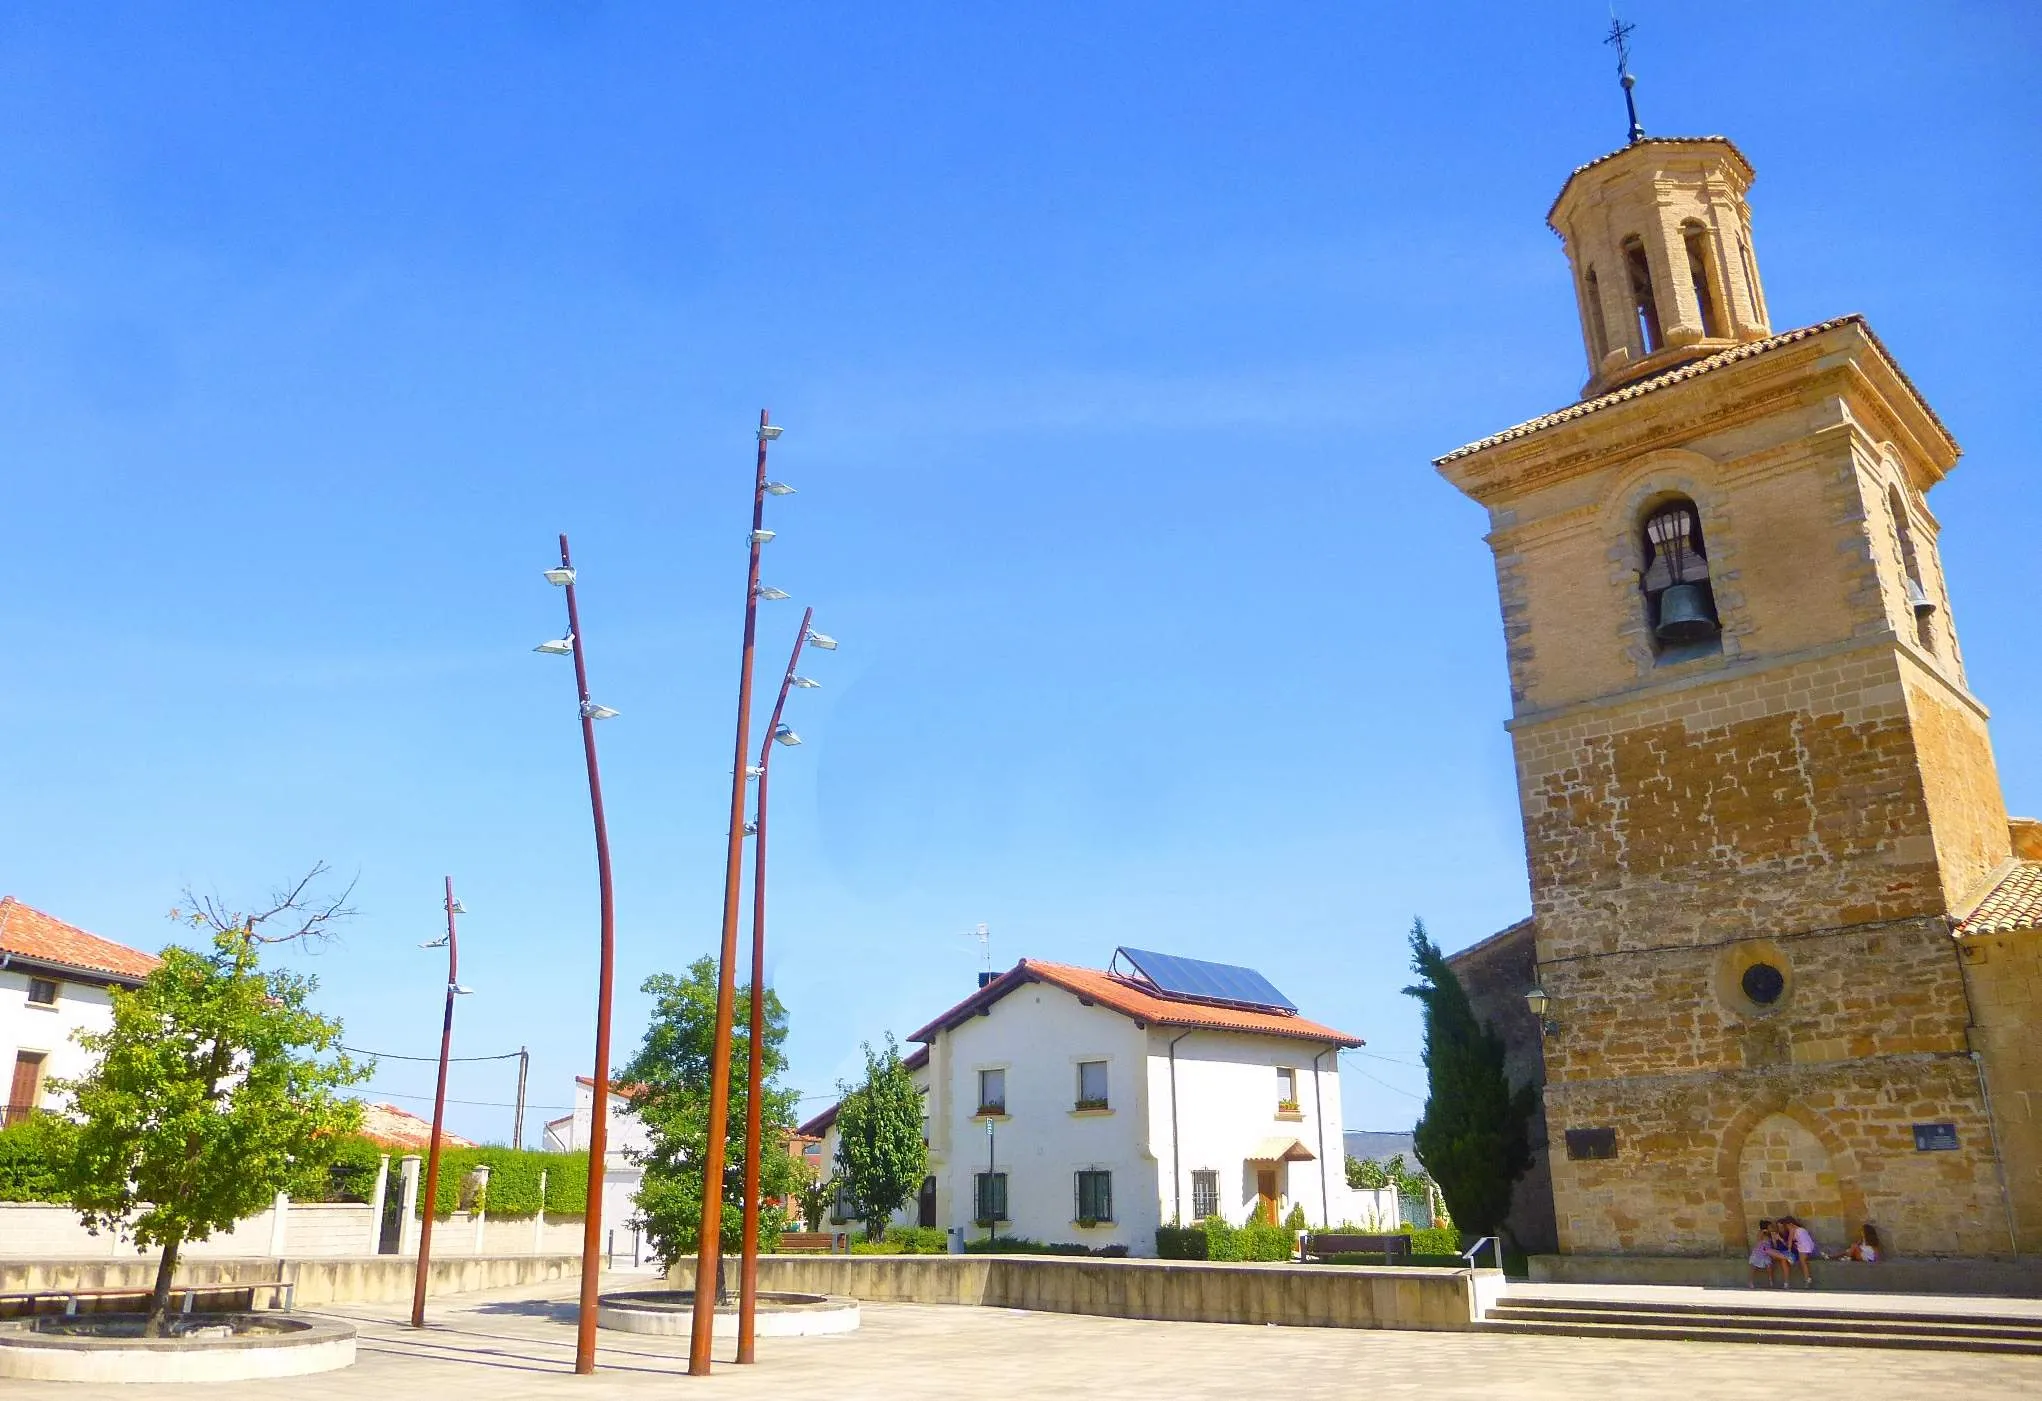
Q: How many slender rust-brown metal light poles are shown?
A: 4